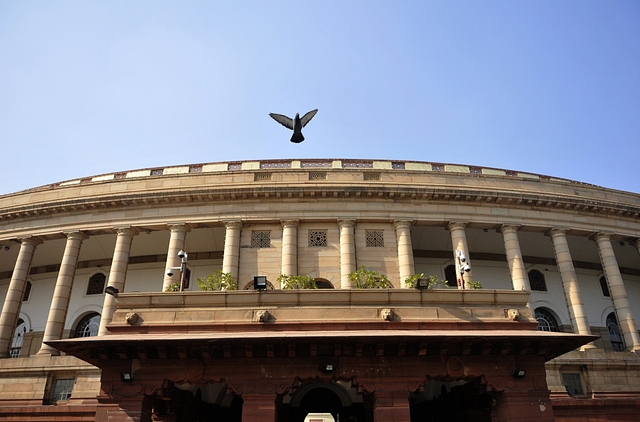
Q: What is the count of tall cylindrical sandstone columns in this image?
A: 12